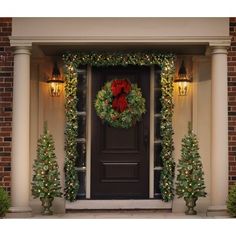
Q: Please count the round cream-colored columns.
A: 2